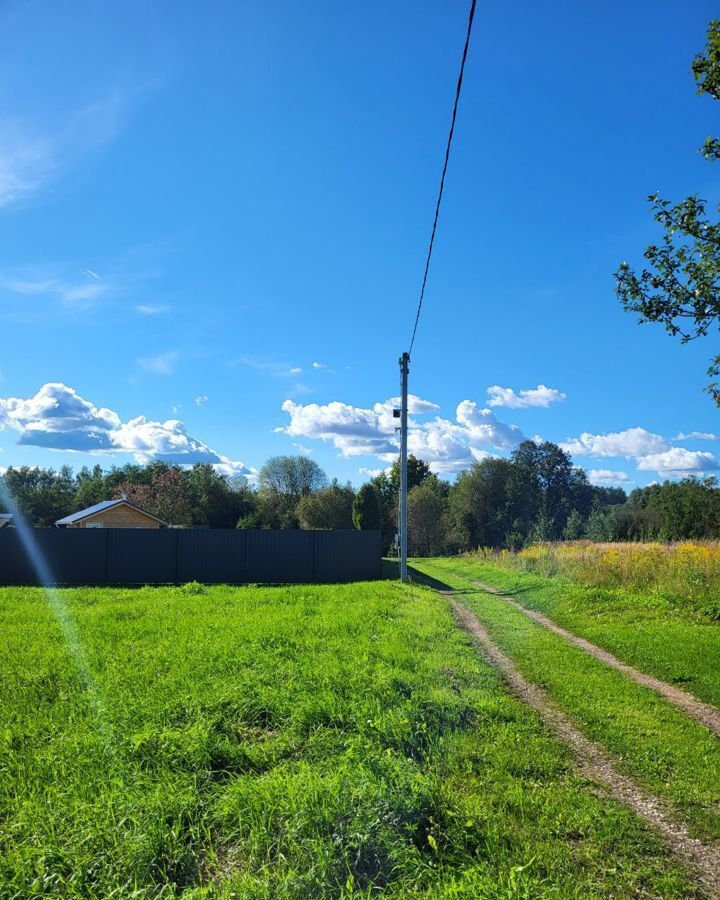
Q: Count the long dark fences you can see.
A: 1